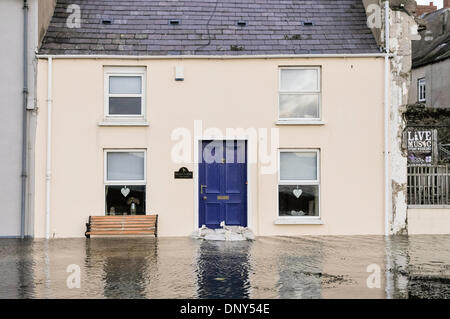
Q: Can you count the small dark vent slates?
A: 4